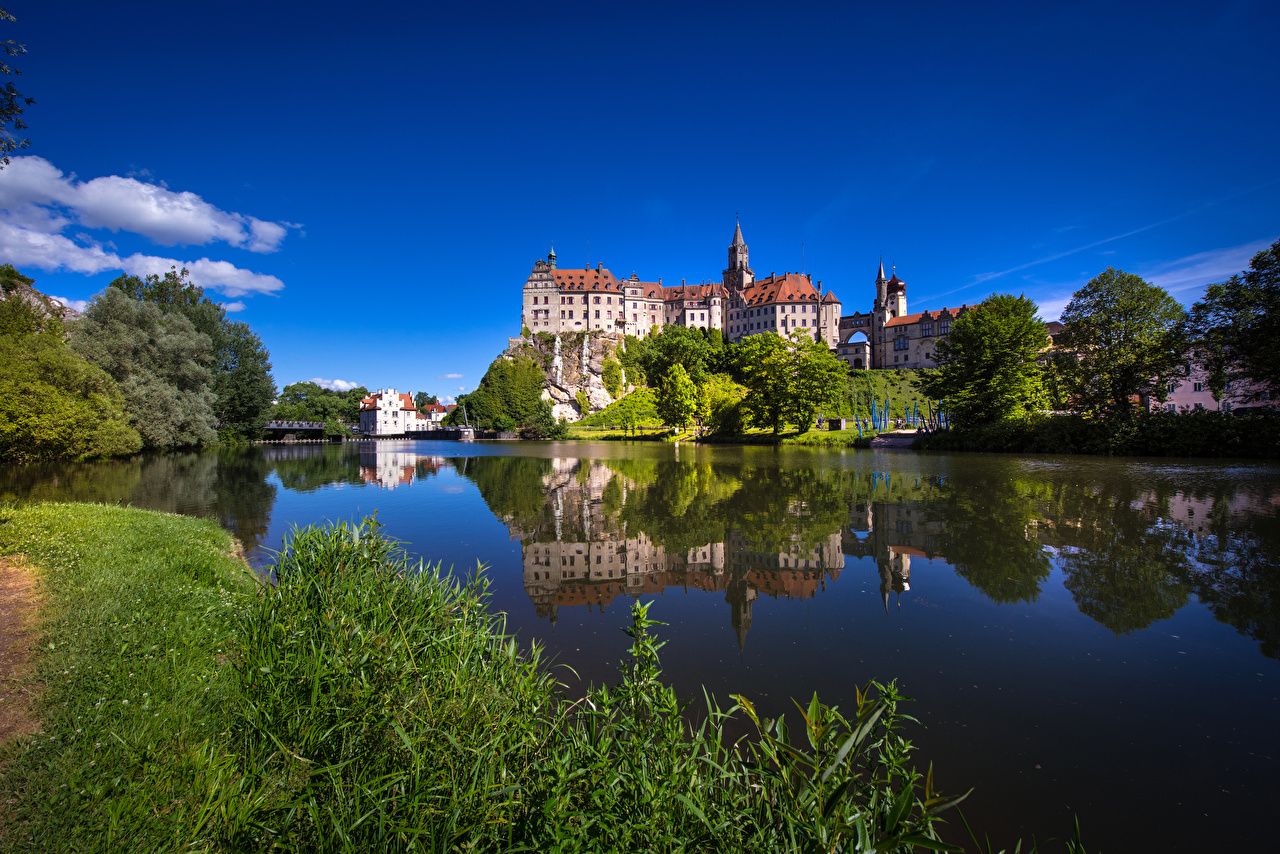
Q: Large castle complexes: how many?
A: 1